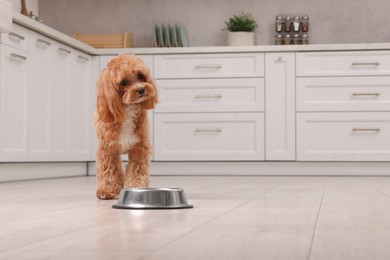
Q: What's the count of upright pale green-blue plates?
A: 5